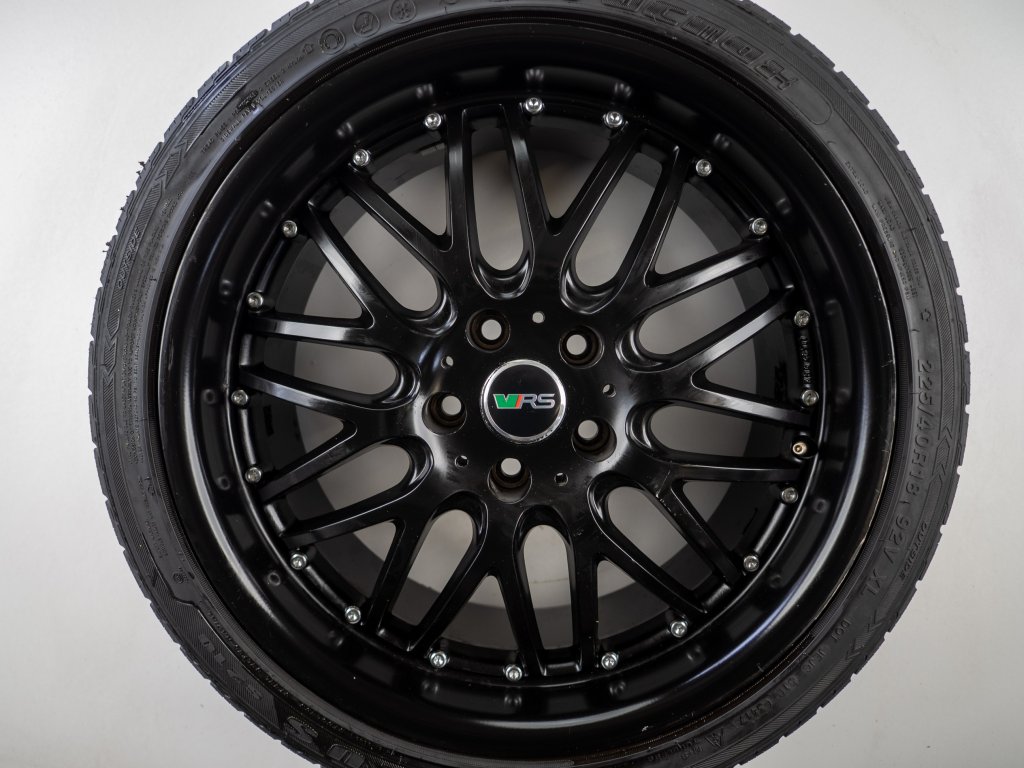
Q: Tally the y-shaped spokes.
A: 10